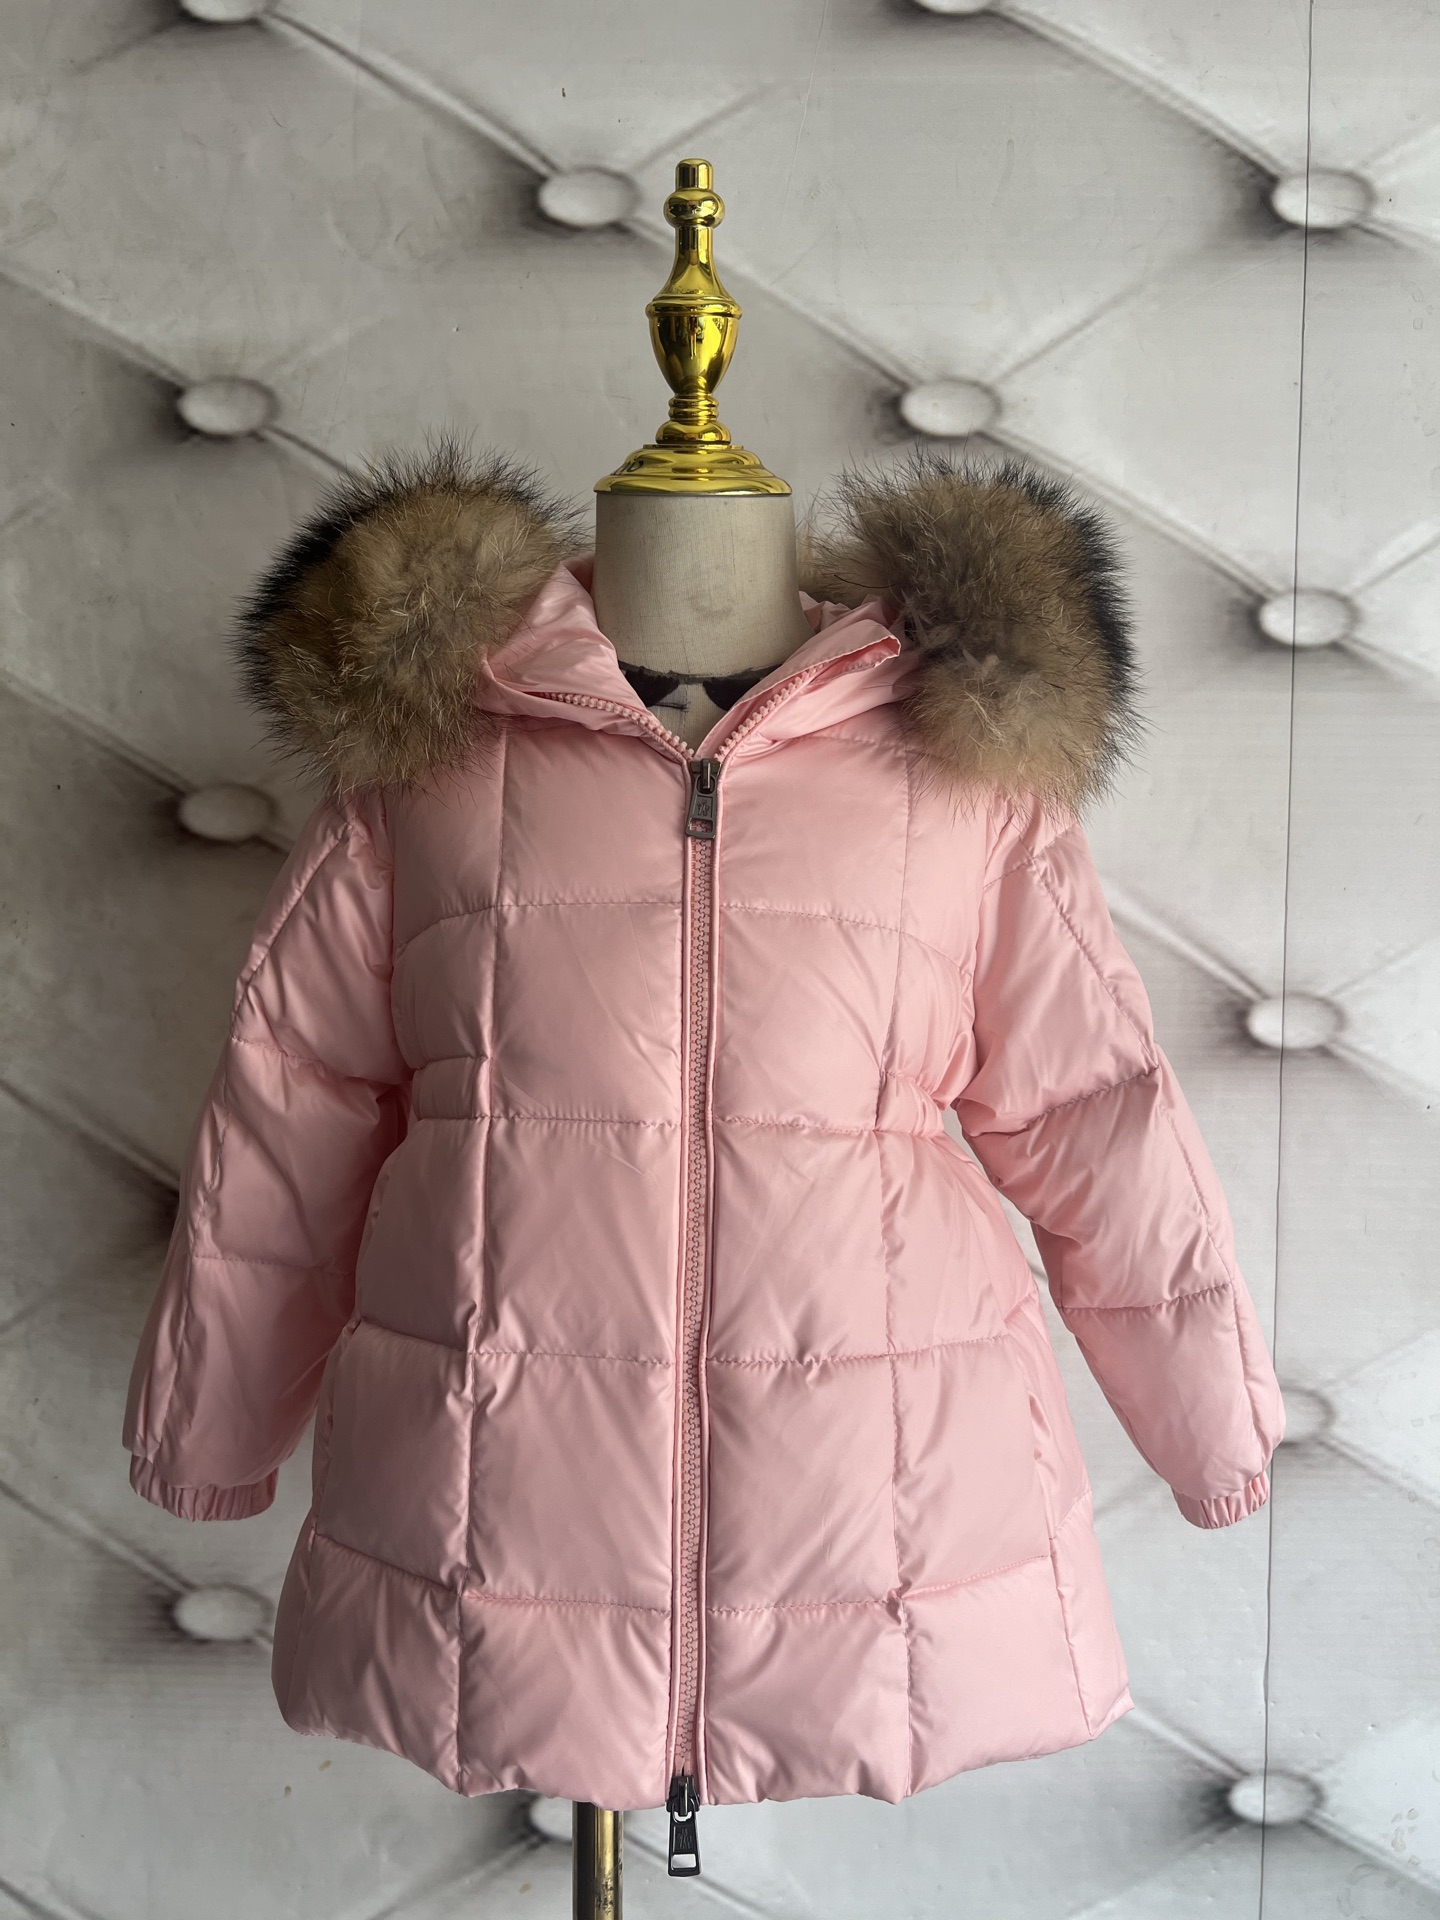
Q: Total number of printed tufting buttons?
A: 13